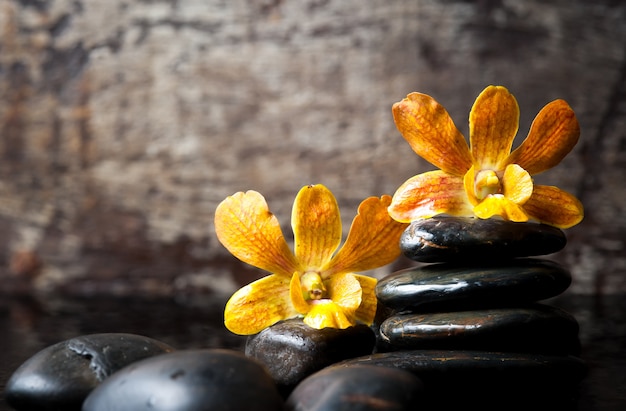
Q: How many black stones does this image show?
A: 8